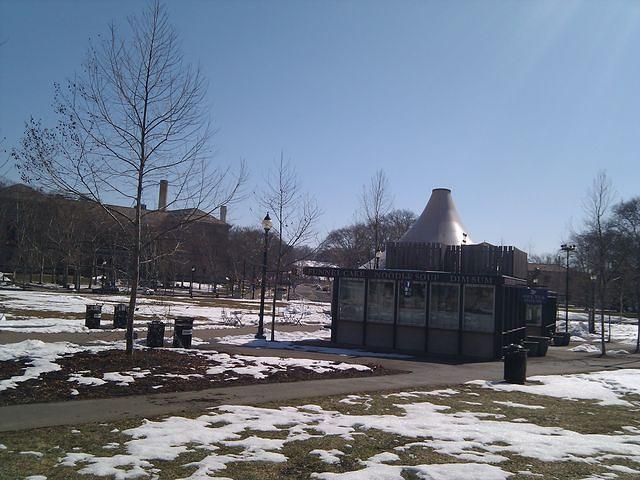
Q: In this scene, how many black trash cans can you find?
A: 5